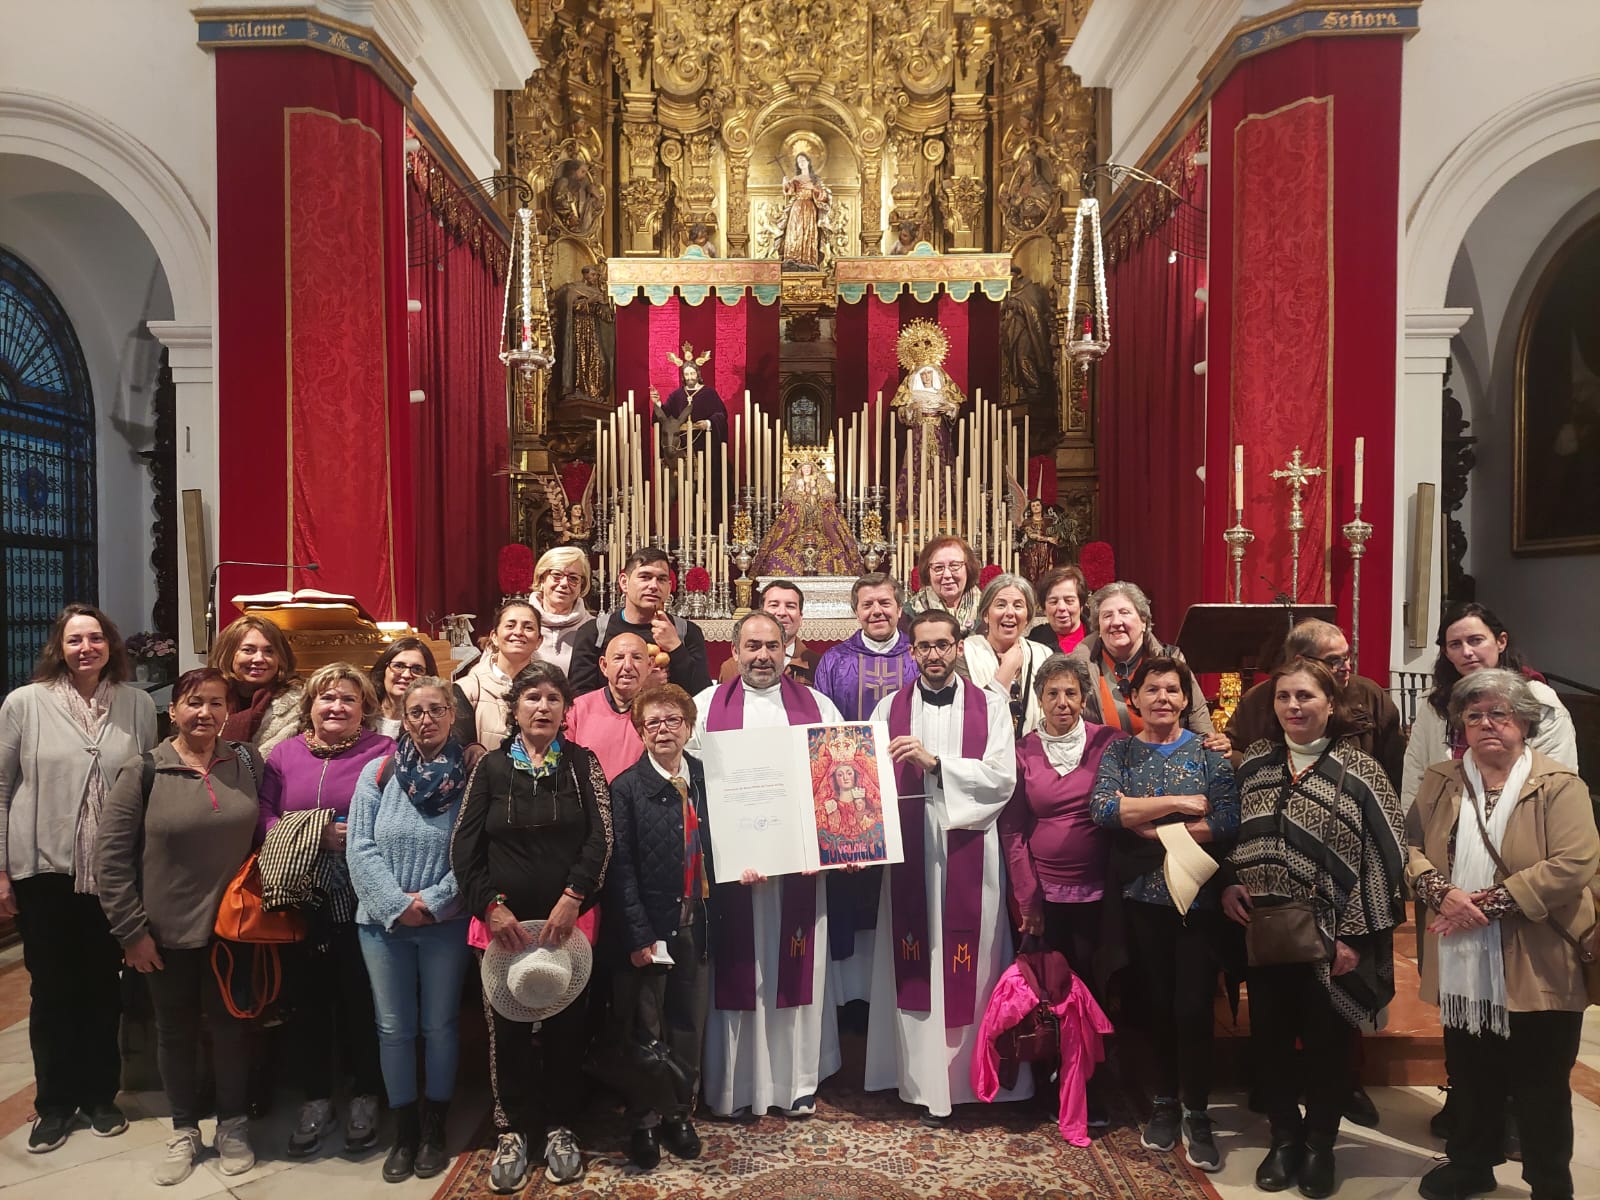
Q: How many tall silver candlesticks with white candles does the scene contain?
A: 2